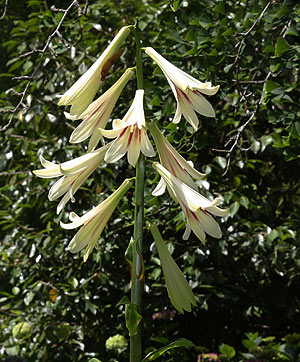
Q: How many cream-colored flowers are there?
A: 9